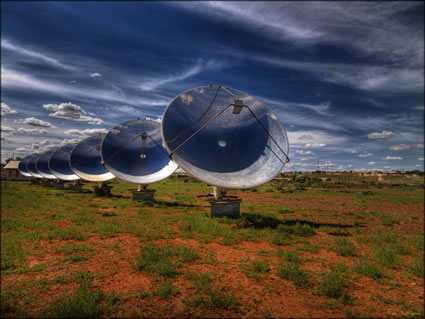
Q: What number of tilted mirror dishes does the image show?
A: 7